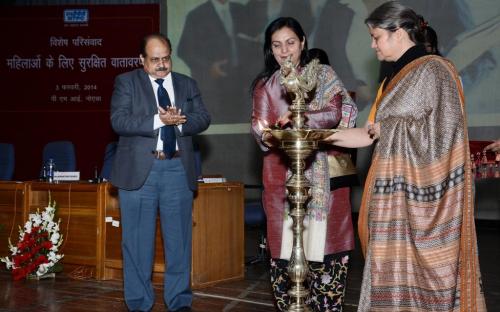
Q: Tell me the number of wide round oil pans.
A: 1